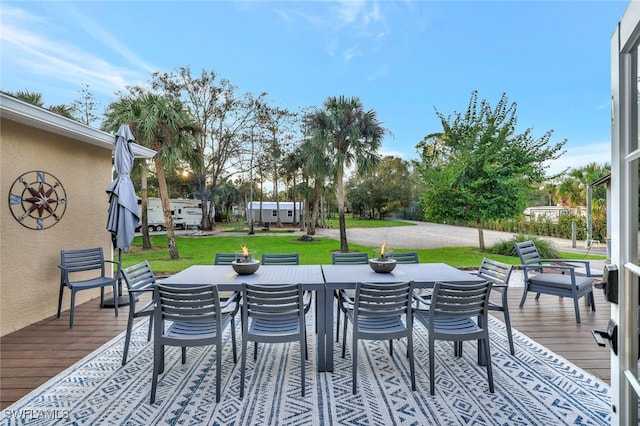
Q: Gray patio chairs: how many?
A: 12